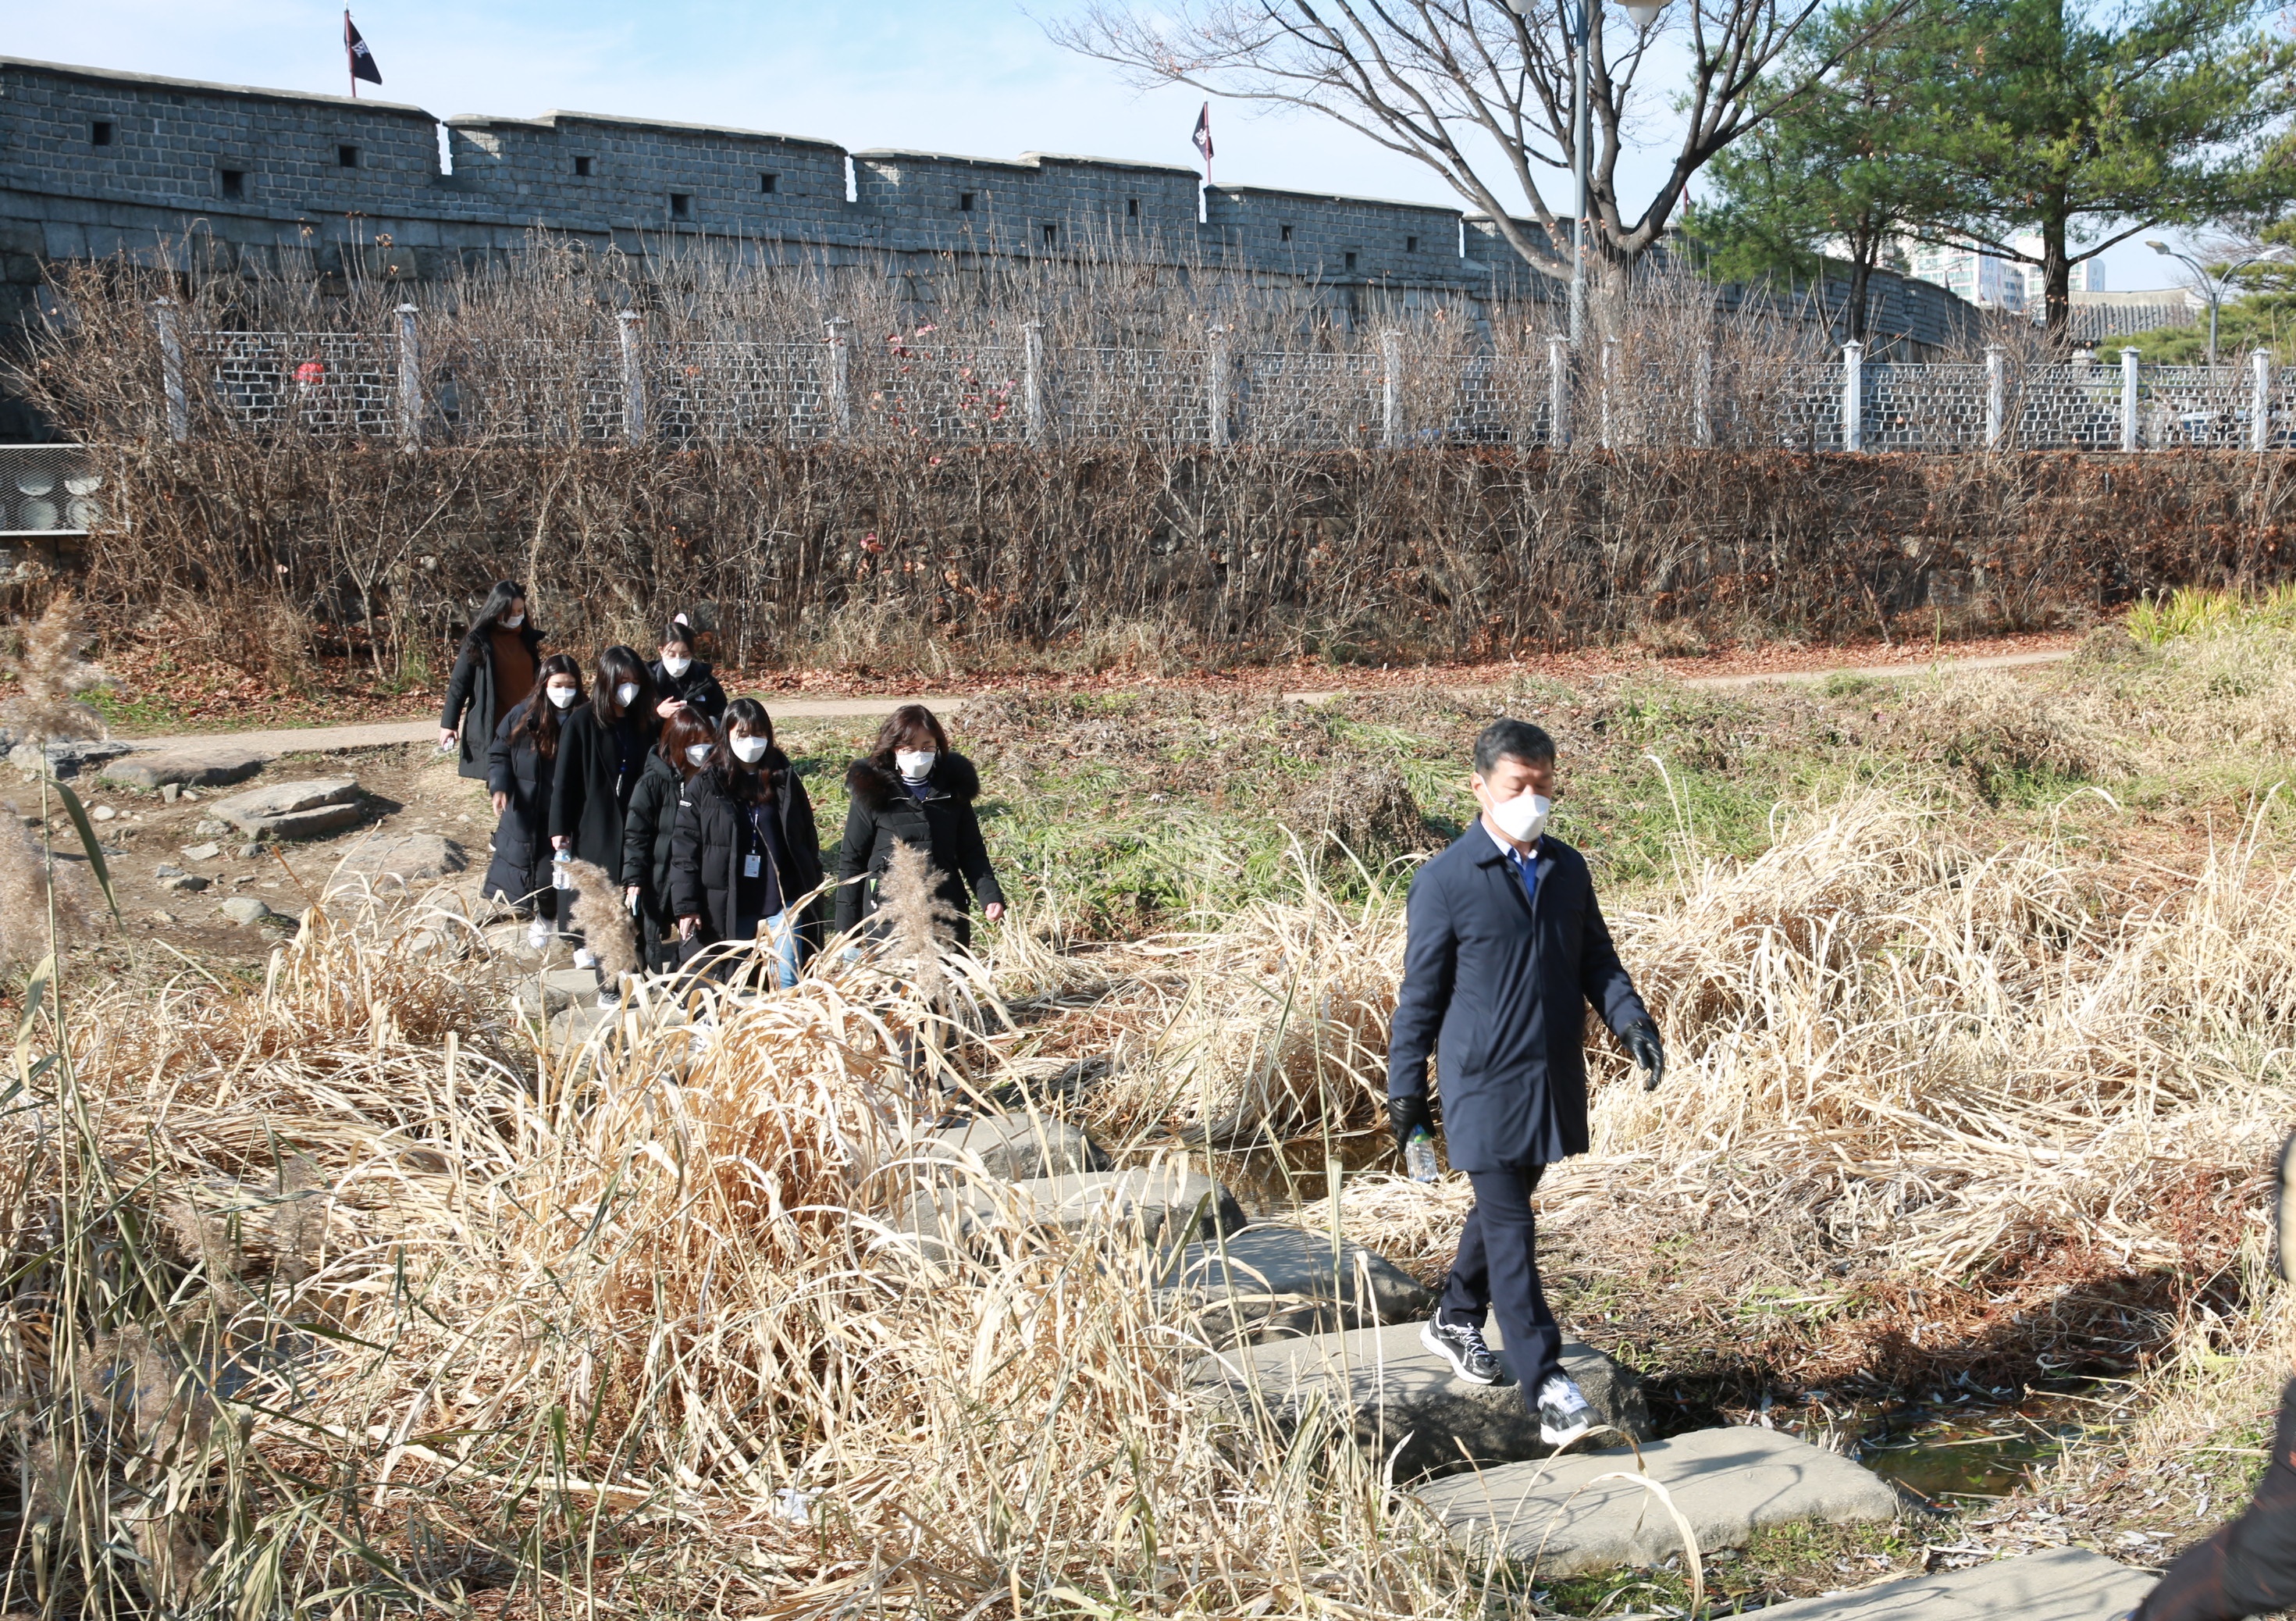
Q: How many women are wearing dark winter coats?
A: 7